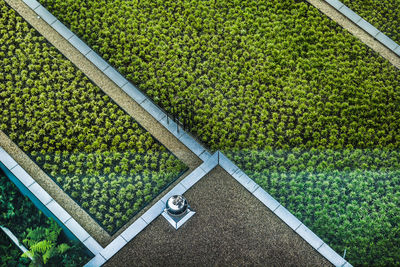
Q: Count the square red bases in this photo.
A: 0